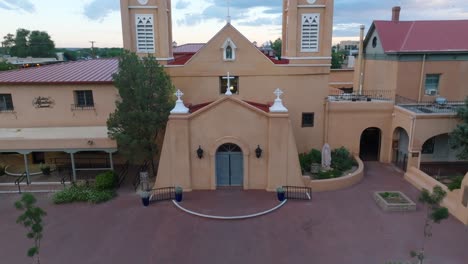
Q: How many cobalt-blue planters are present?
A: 3